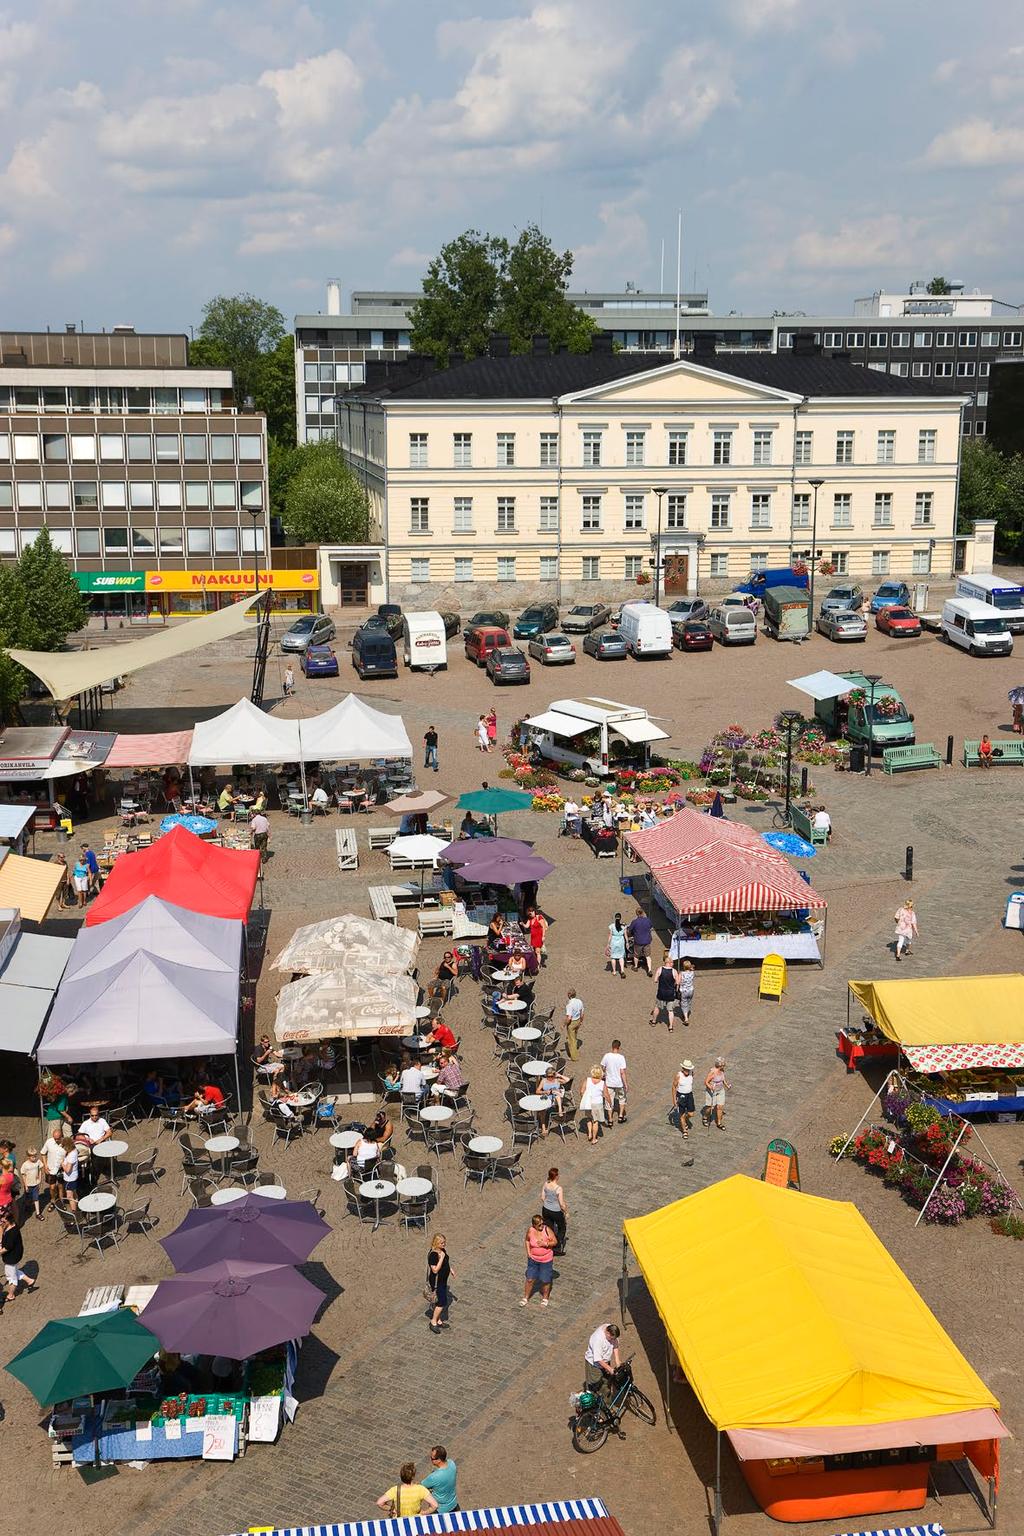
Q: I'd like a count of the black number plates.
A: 0